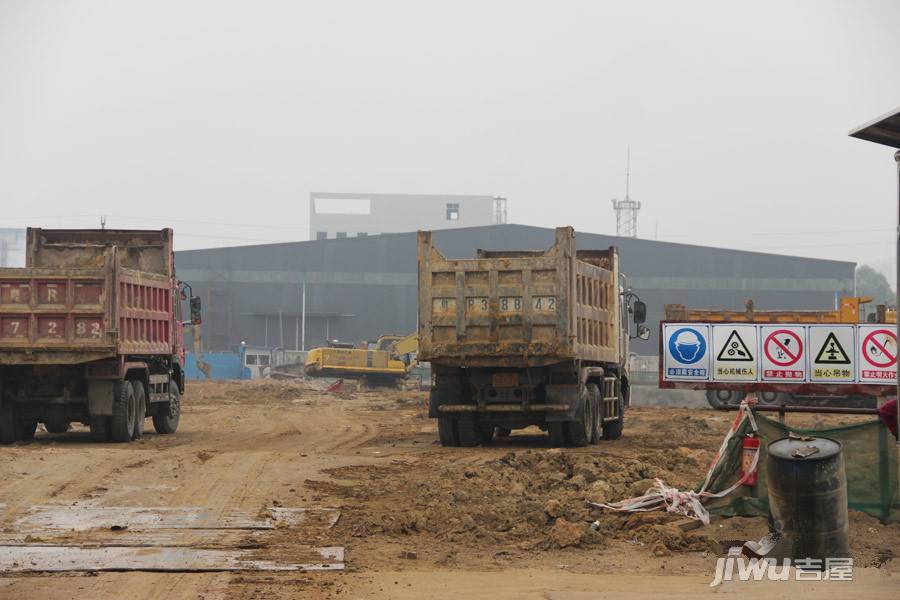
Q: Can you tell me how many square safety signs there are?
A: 5